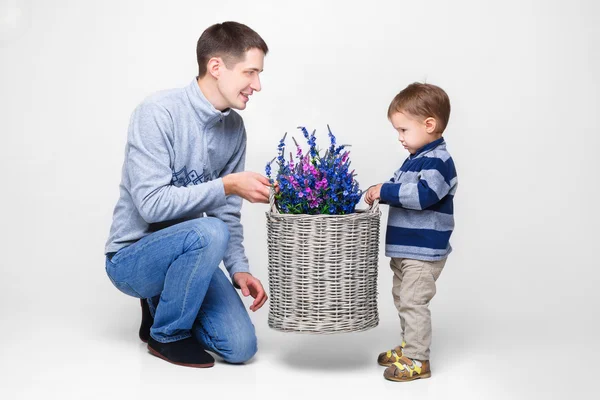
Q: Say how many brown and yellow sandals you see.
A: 2